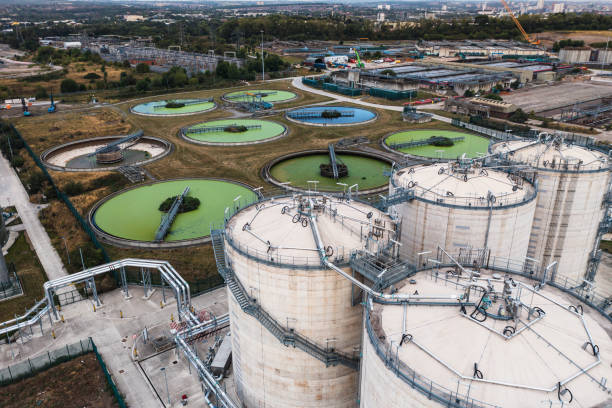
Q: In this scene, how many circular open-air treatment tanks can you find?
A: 8